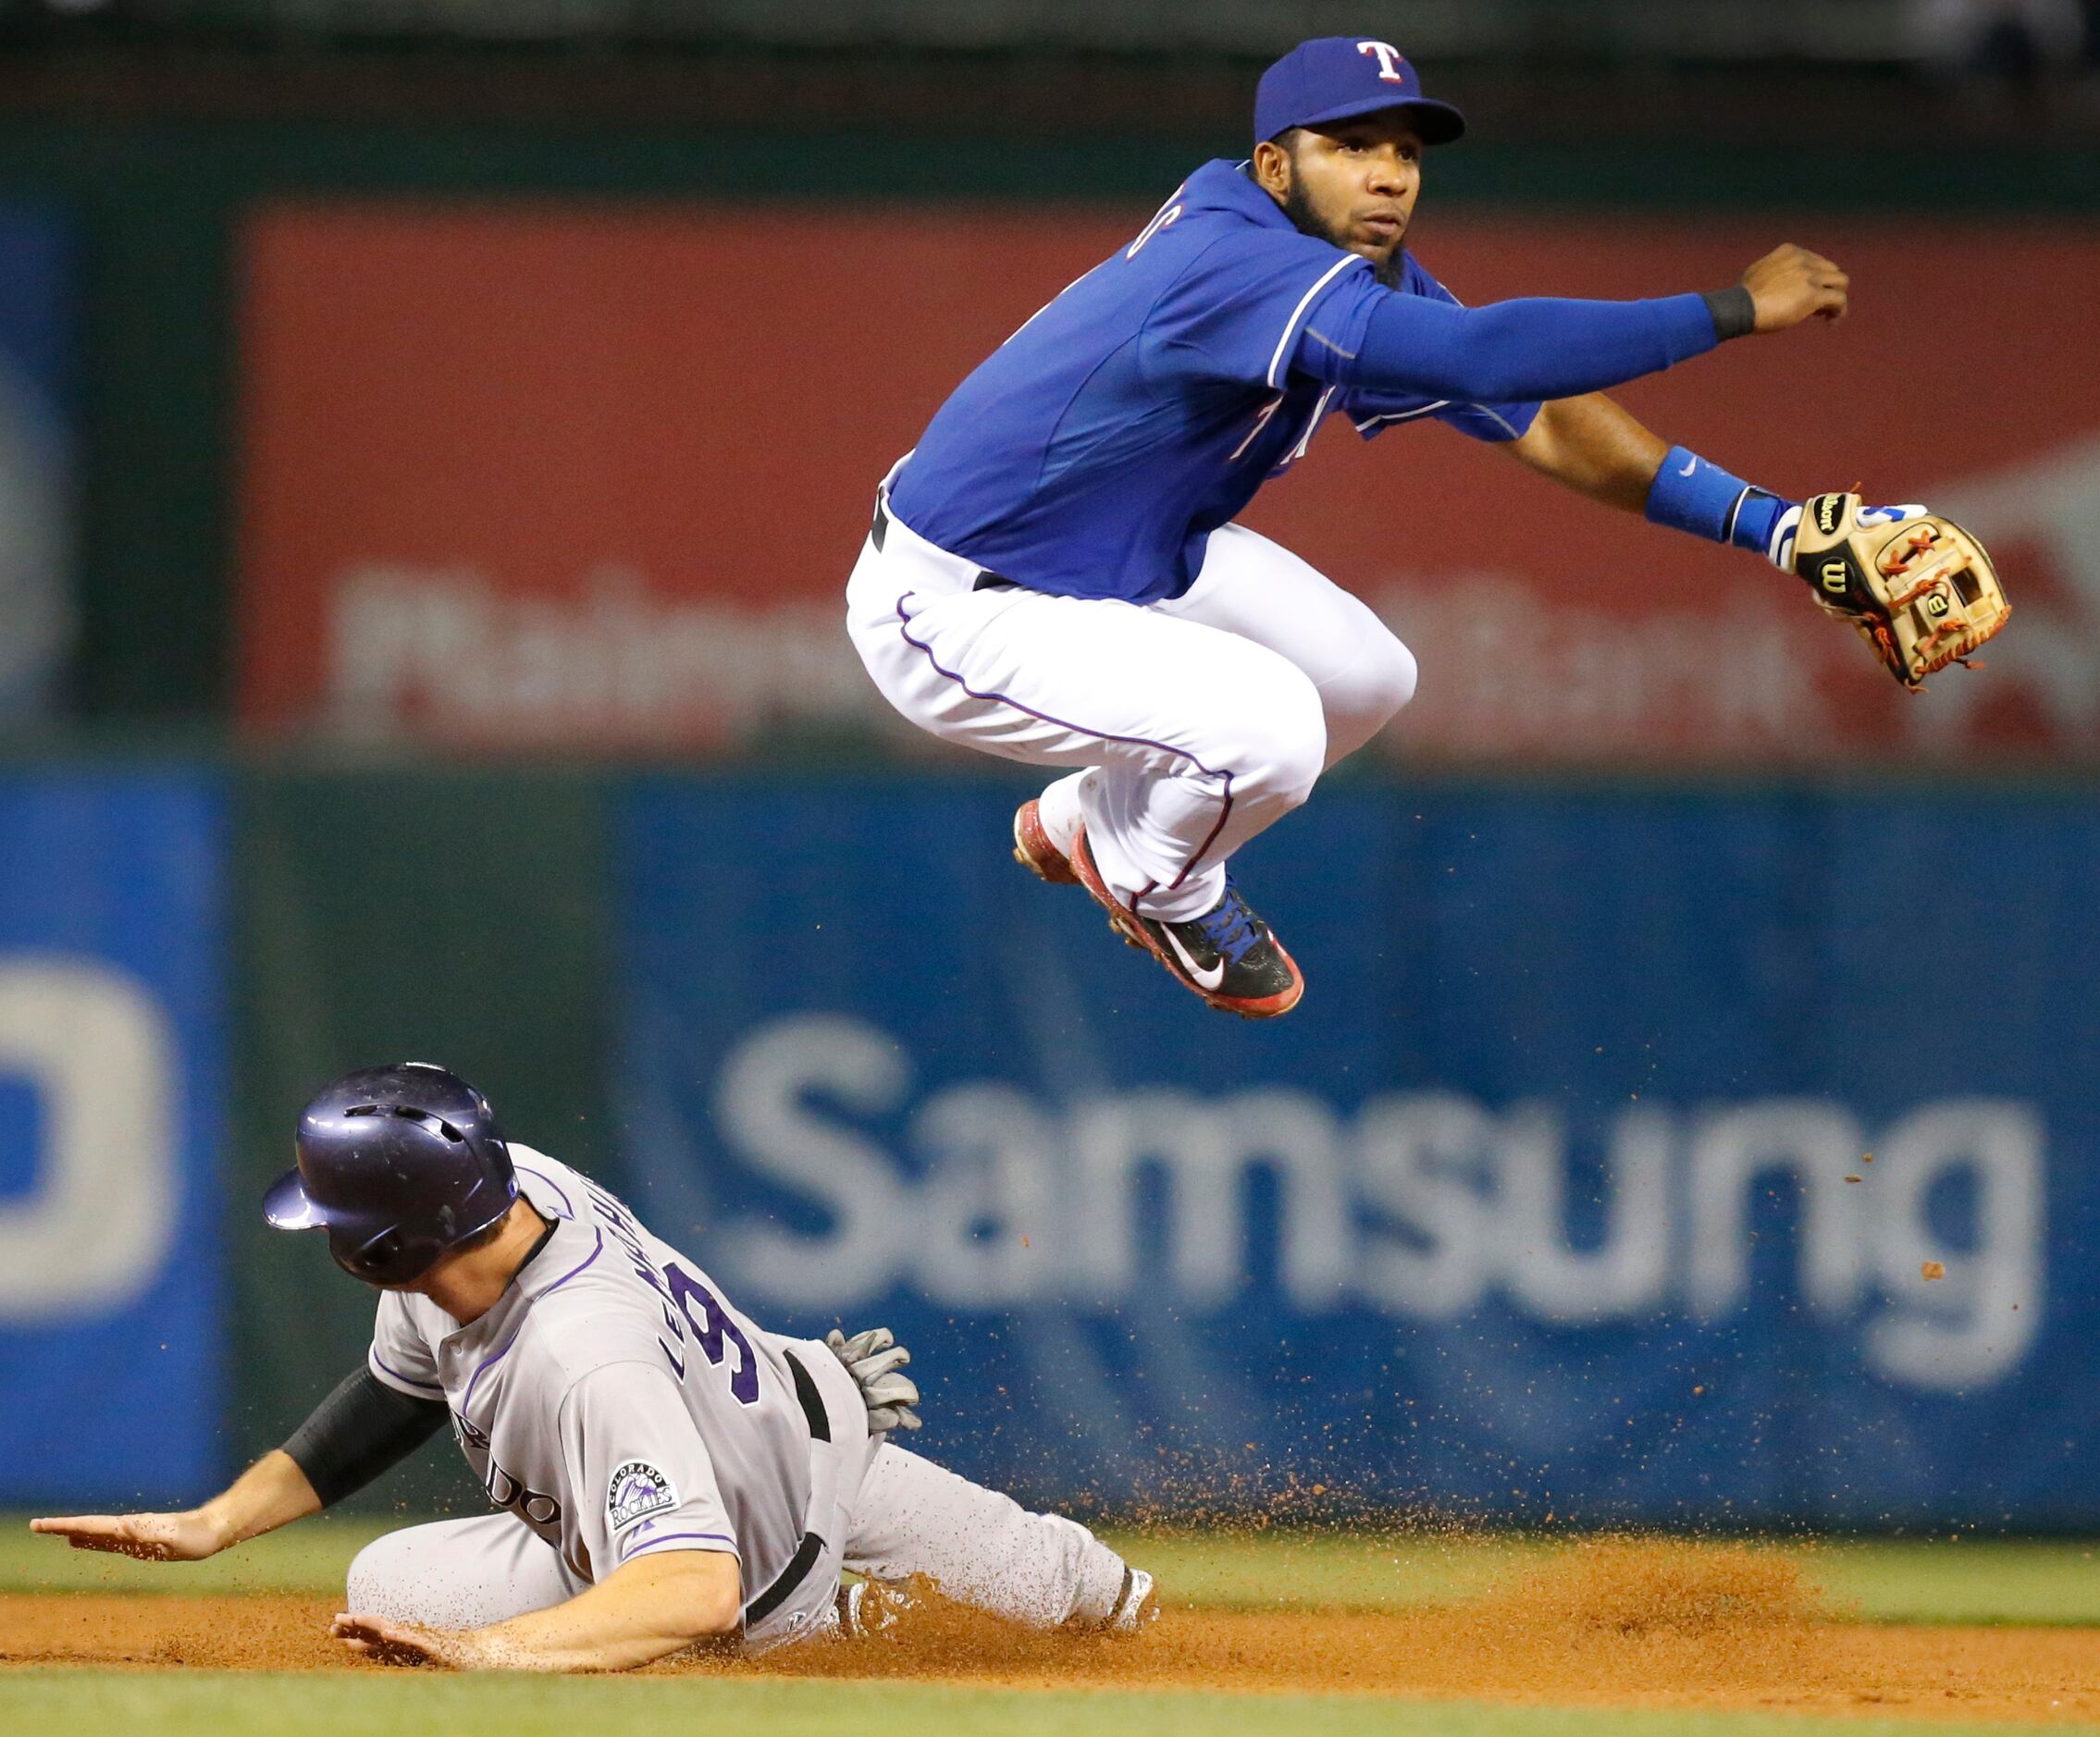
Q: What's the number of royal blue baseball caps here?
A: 1